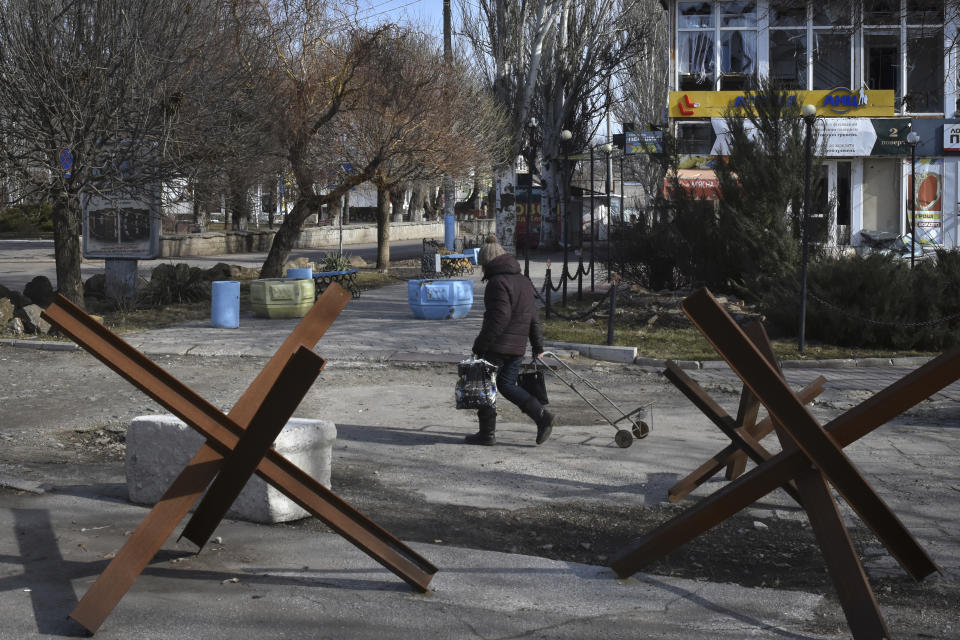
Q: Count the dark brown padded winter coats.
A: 1